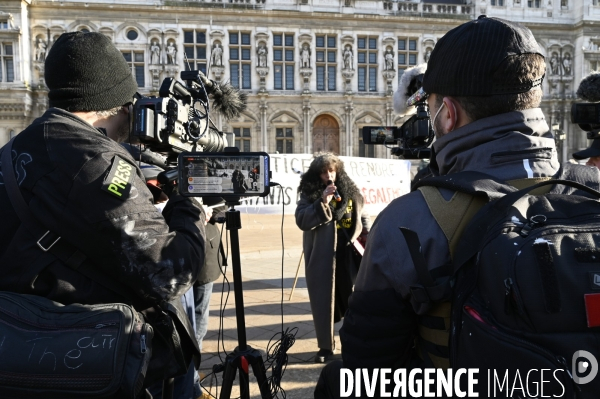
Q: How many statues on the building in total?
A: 11